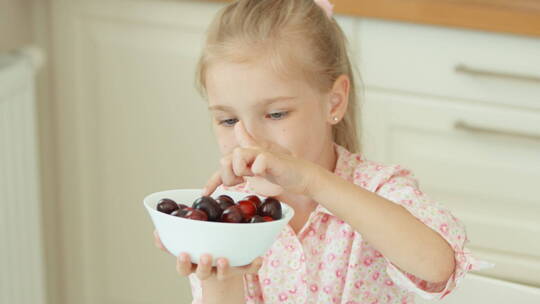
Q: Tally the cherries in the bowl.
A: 11